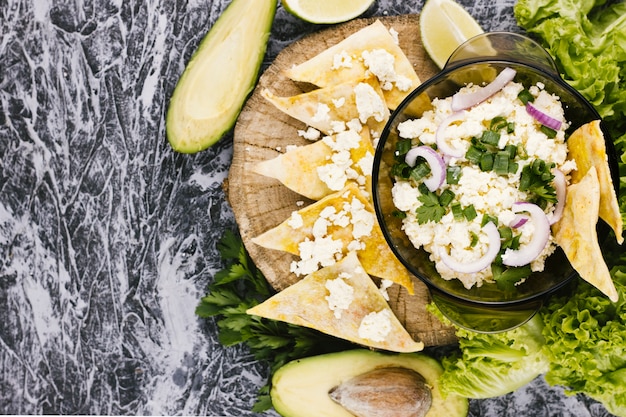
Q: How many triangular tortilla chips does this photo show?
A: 7